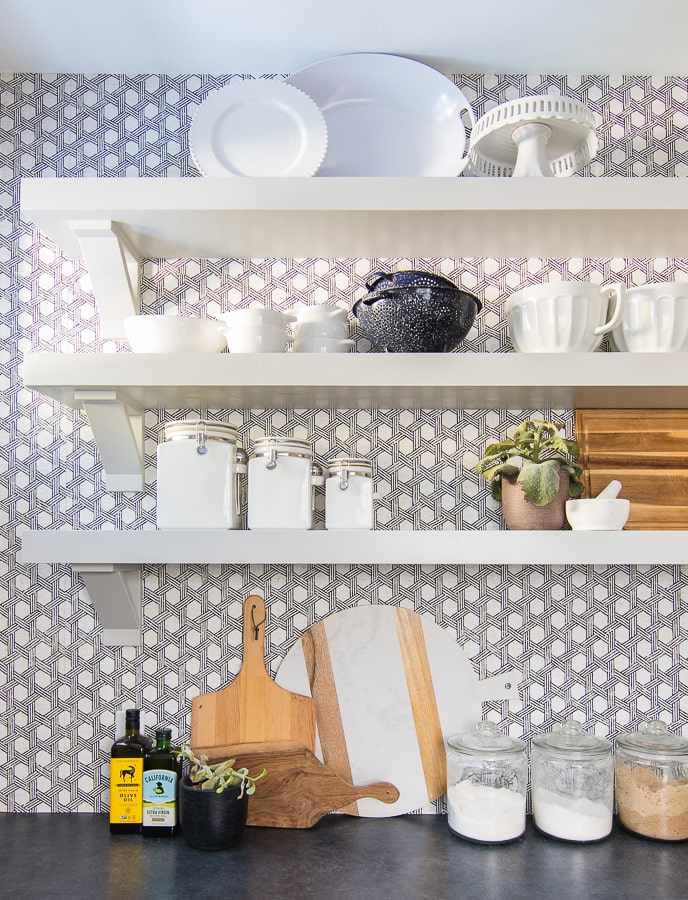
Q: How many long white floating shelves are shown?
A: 3